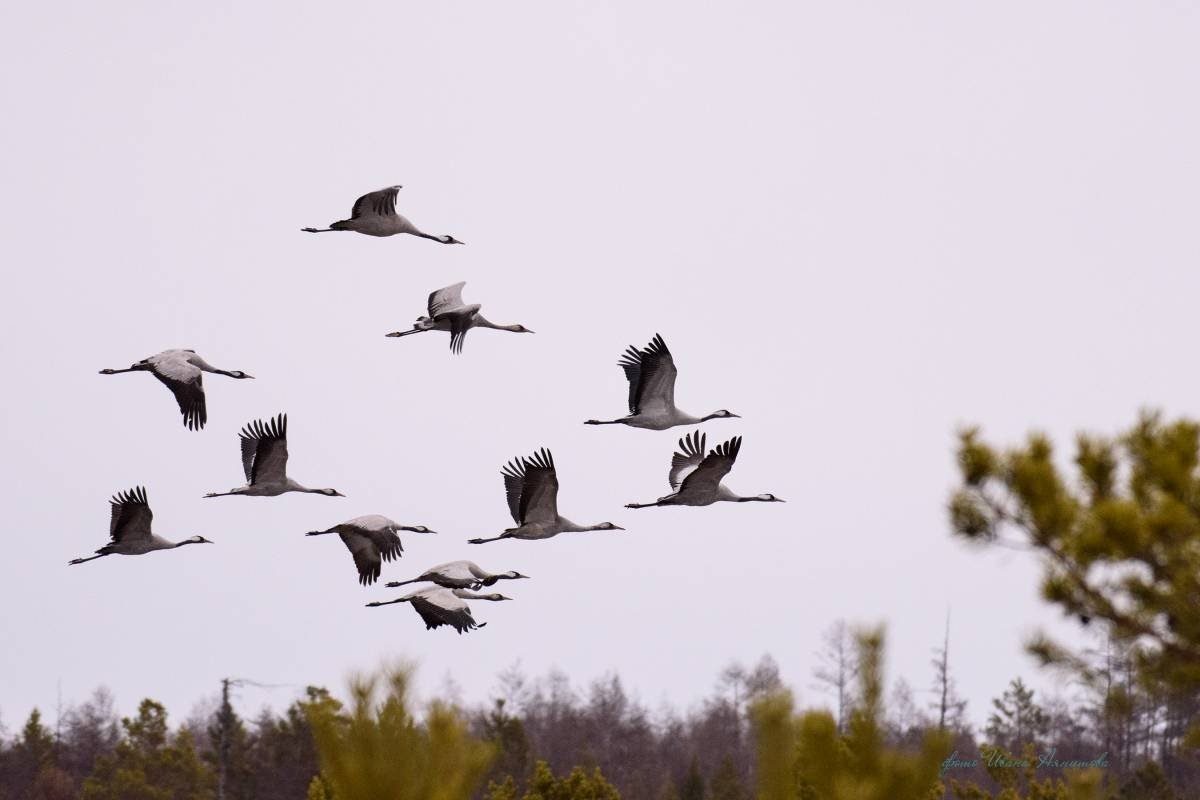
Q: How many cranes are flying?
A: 11